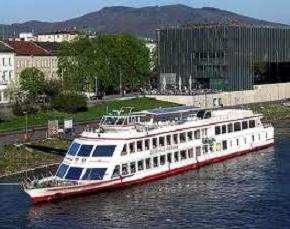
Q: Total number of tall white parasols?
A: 3